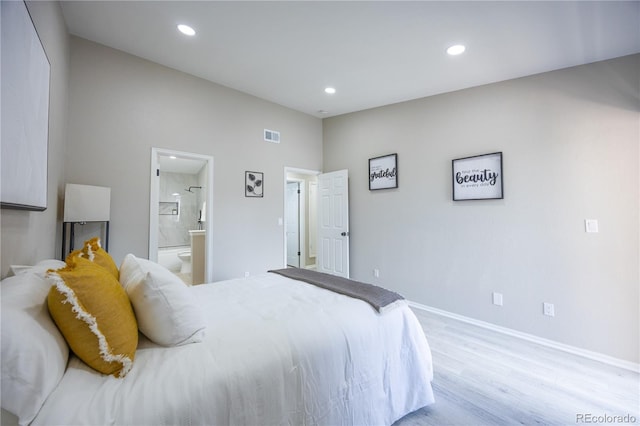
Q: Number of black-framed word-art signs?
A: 2